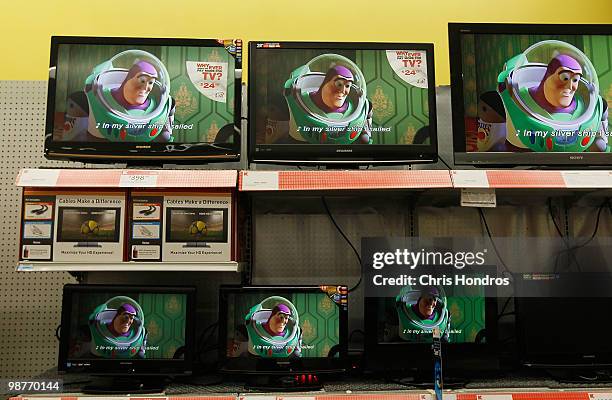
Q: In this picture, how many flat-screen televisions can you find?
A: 7